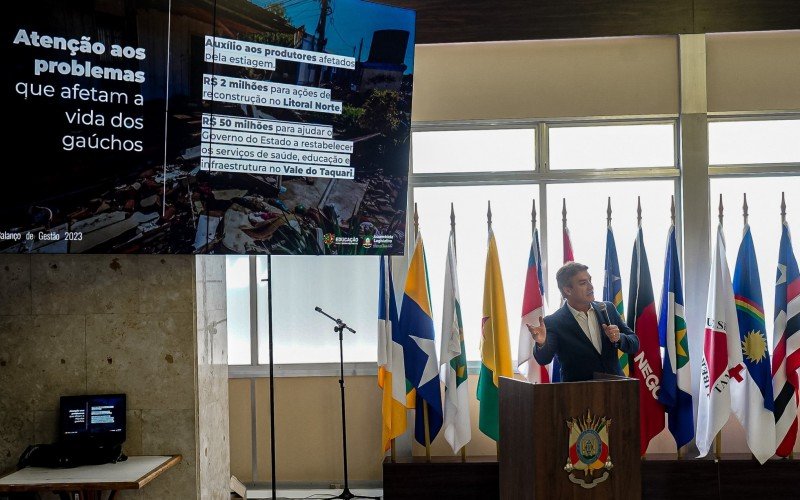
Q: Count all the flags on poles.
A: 12